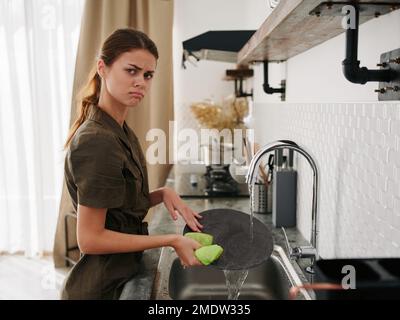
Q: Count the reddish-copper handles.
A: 1